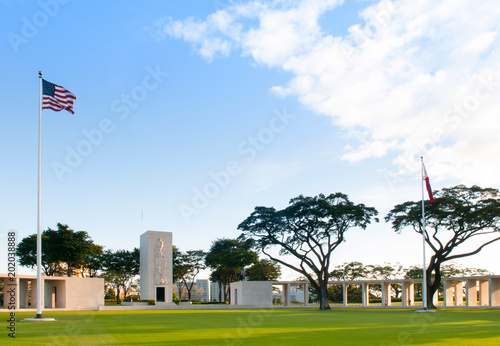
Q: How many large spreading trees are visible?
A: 2